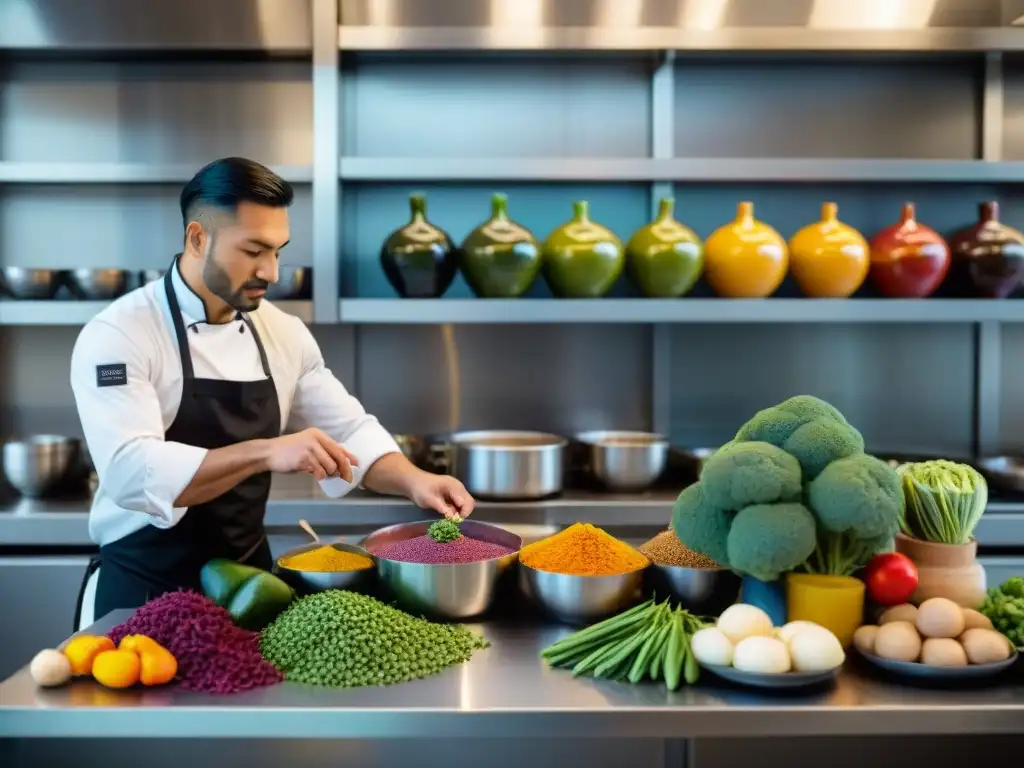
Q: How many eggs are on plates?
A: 12